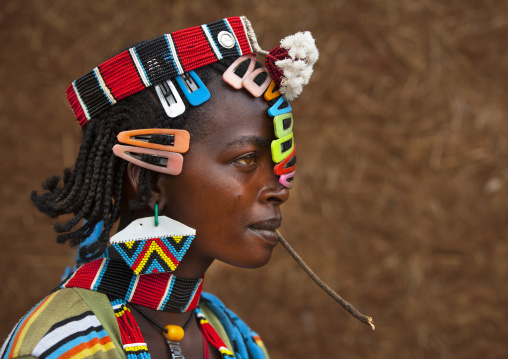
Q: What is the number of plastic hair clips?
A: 12